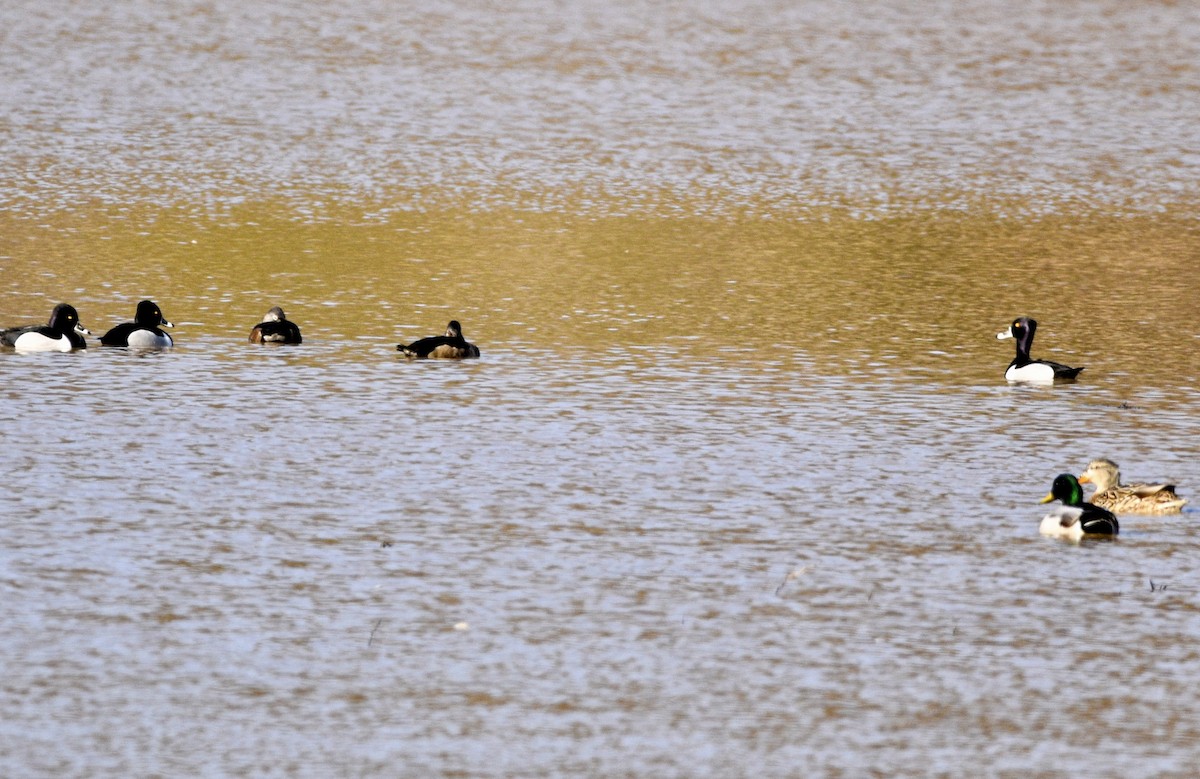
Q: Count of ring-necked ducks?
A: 5